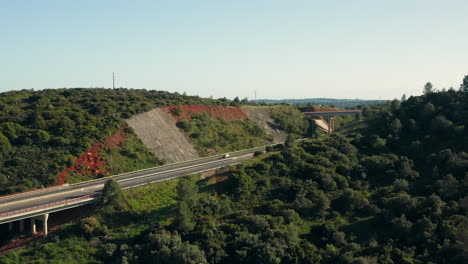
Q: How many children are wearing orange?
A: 0